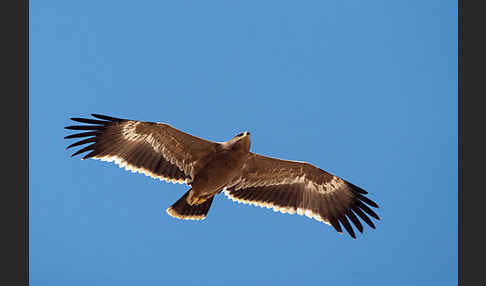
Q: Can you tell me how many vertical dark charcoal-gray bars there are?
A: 2